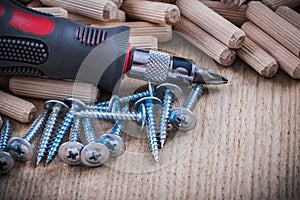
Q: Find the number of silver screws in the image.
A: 13